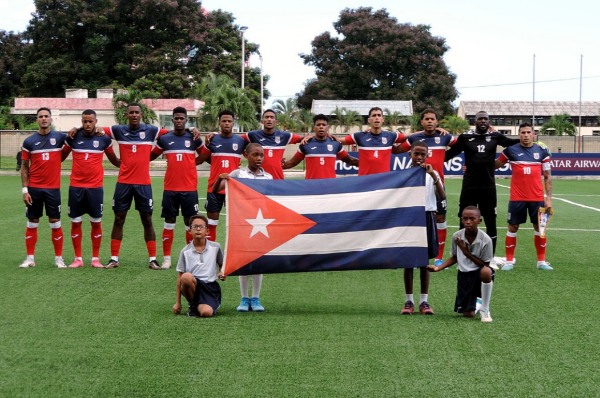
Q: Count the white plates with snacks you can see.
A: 0